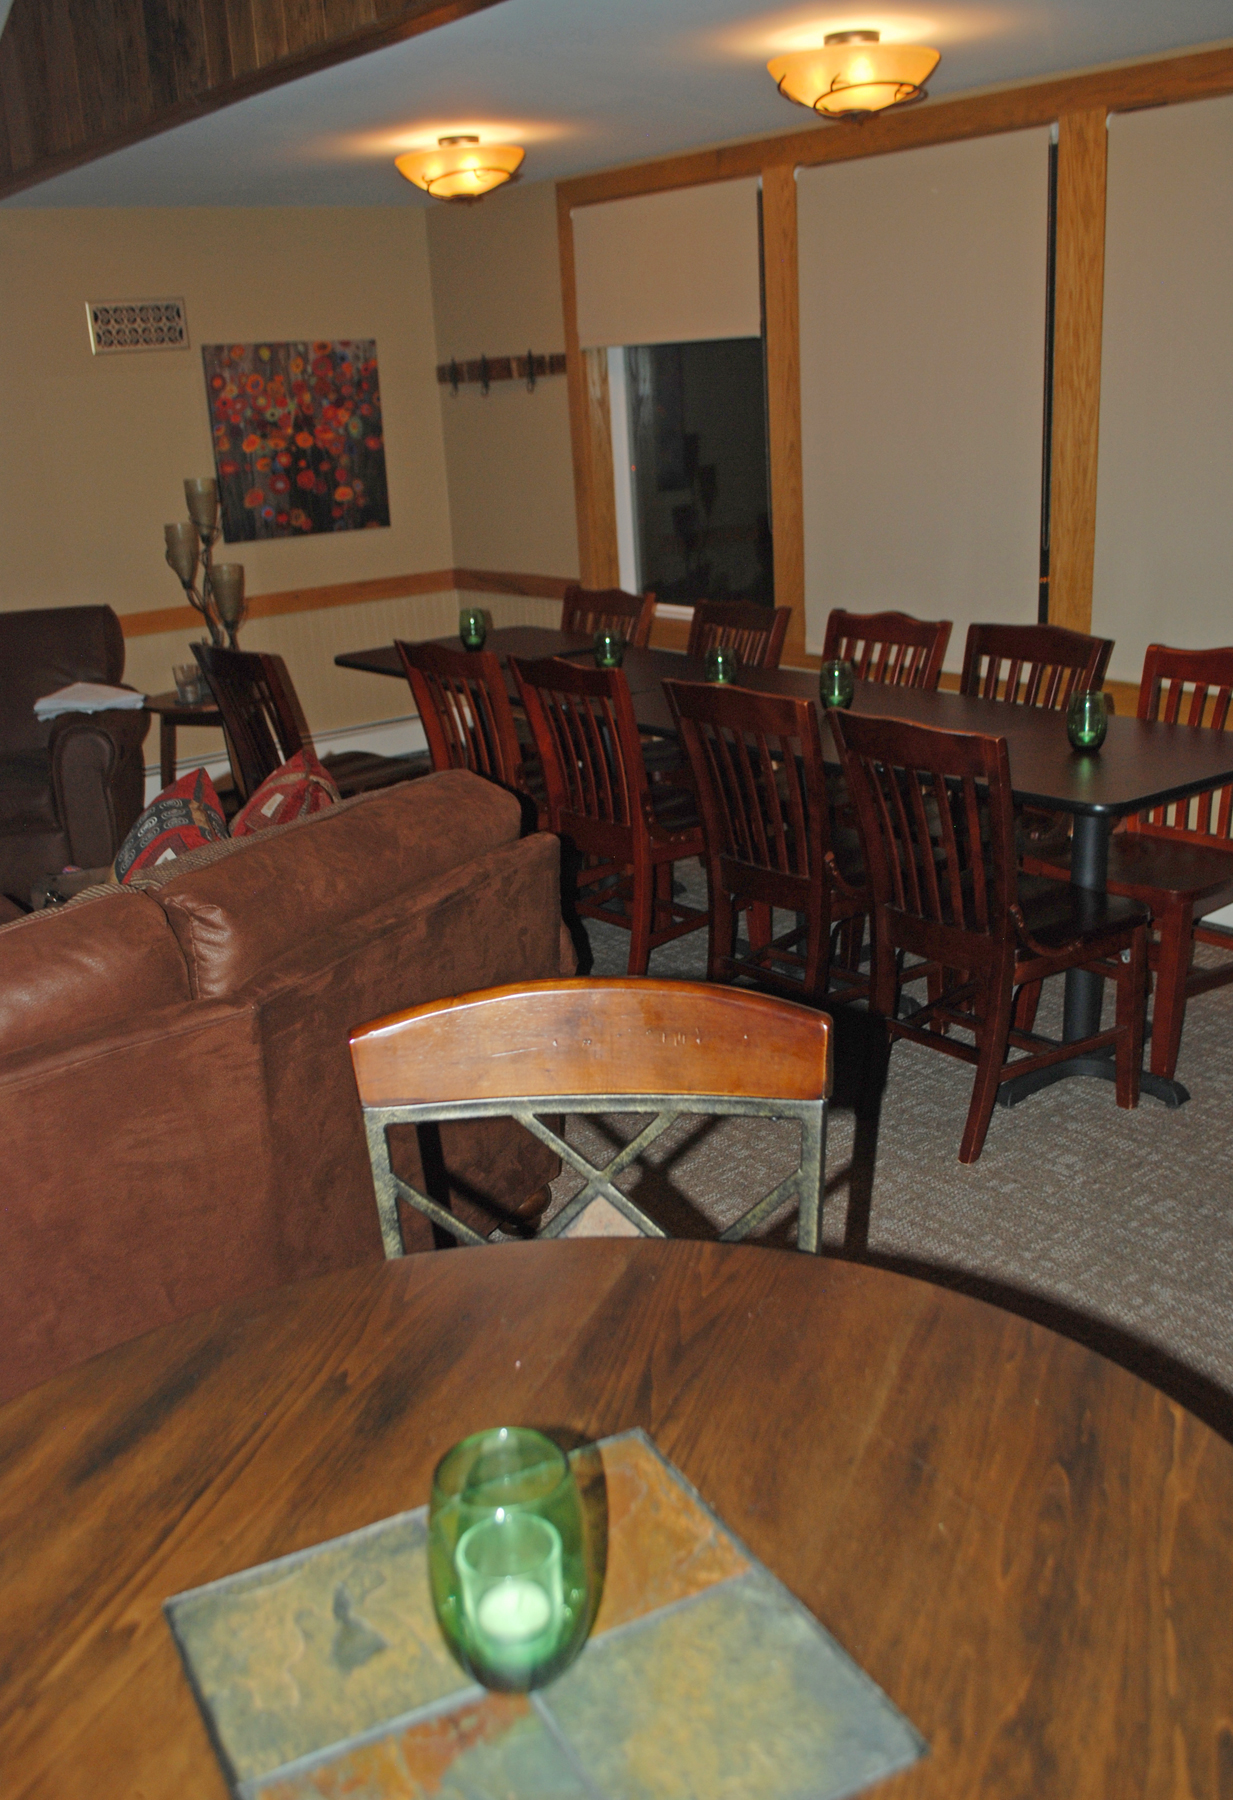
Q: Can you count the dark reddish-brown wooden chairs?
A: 10